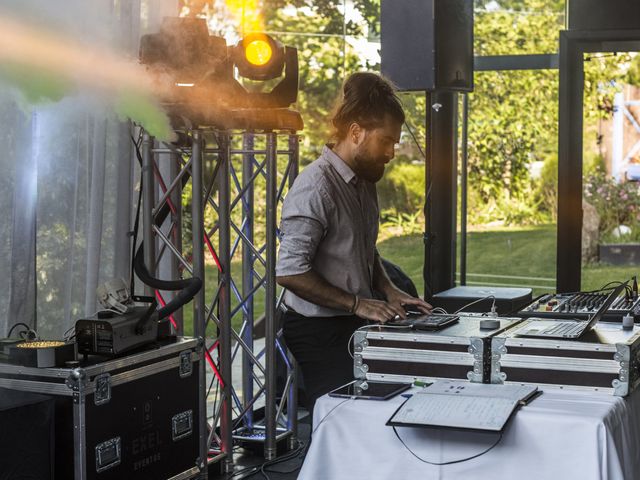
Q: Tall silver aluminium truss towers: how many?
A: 2